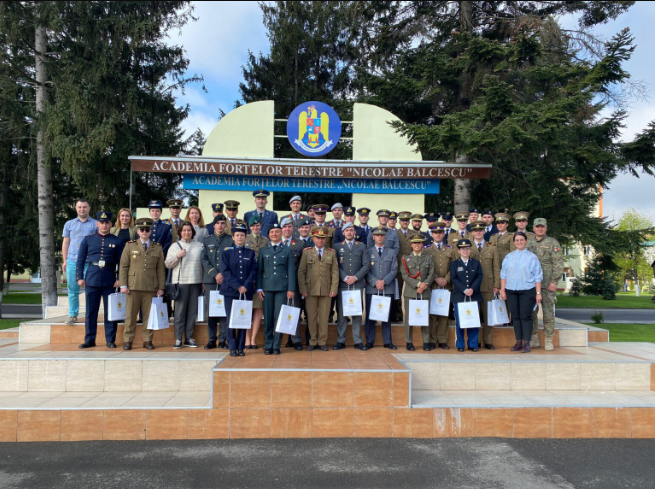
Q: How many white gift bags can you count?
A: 12